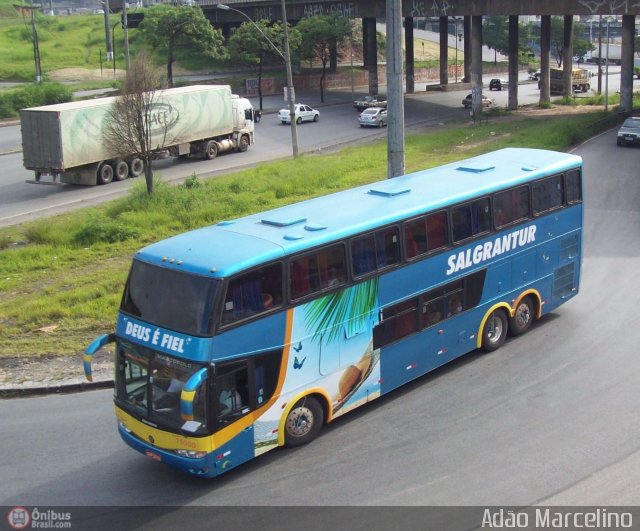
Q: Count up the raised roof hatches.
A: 3